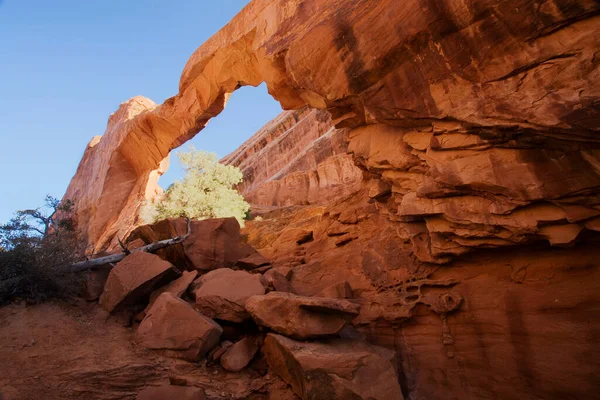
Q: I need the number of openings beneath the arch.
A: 1